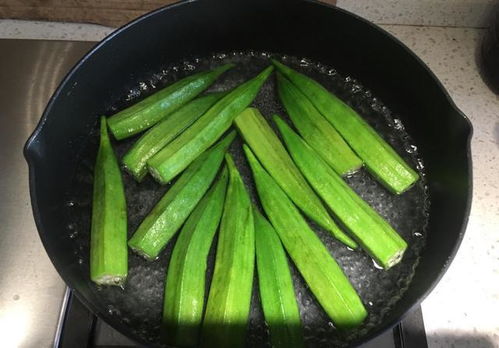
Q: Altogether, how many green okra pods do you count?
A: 13